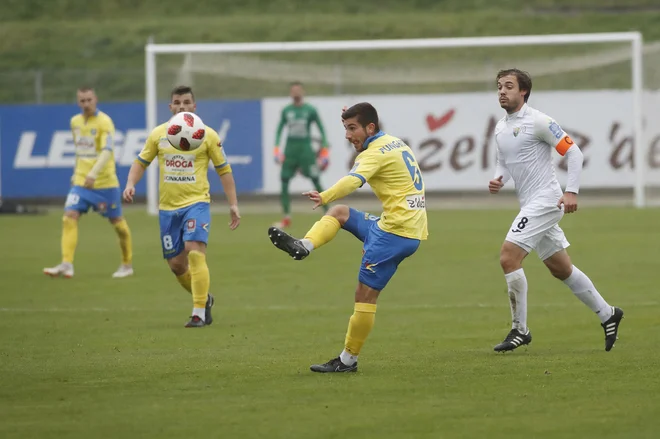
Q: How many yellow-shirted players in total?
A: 3